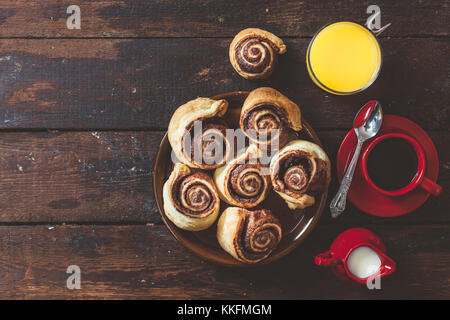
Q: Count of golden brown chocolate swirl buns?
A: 7